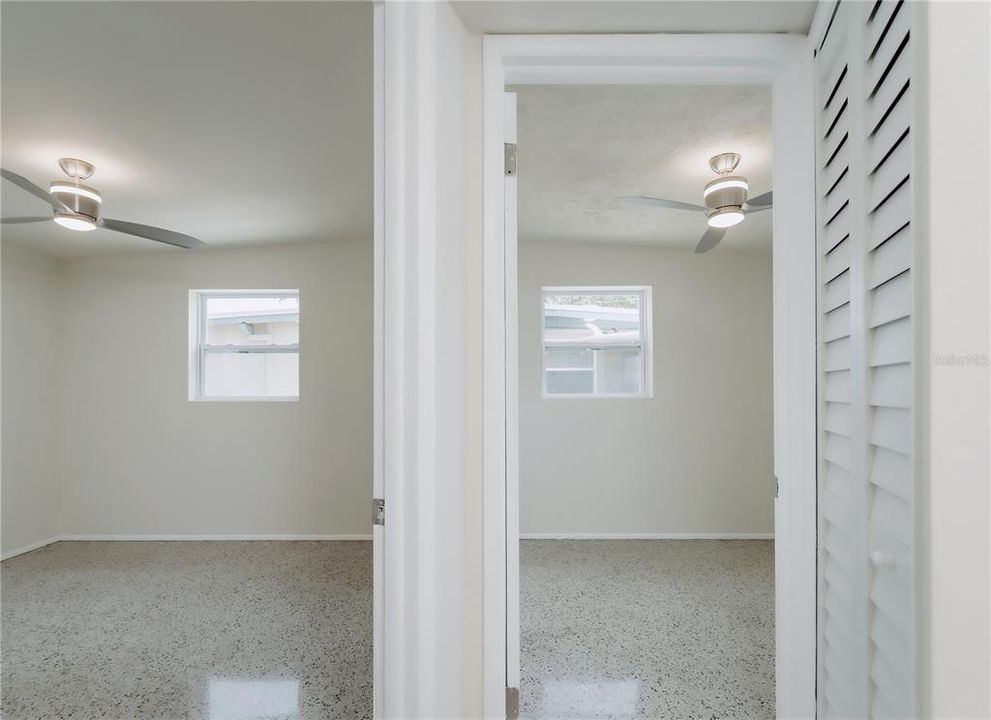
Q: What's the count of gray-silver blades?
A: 6